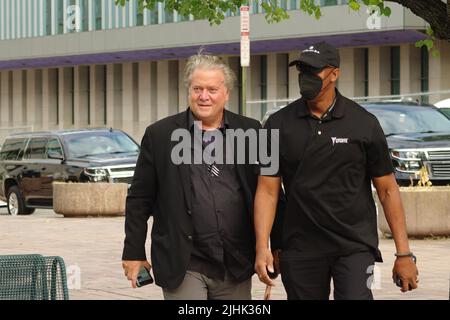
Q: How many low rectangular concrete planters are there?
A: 2